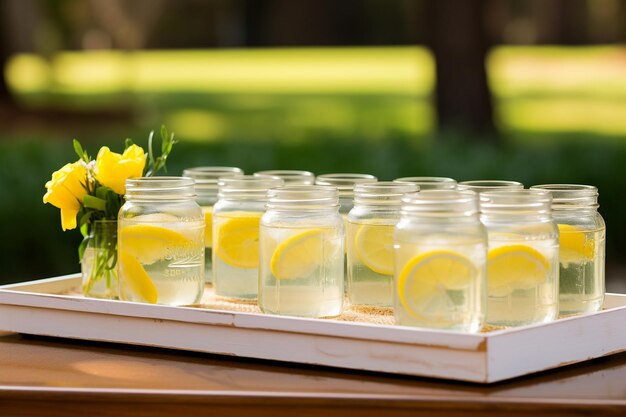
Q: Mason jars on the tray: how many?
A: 12